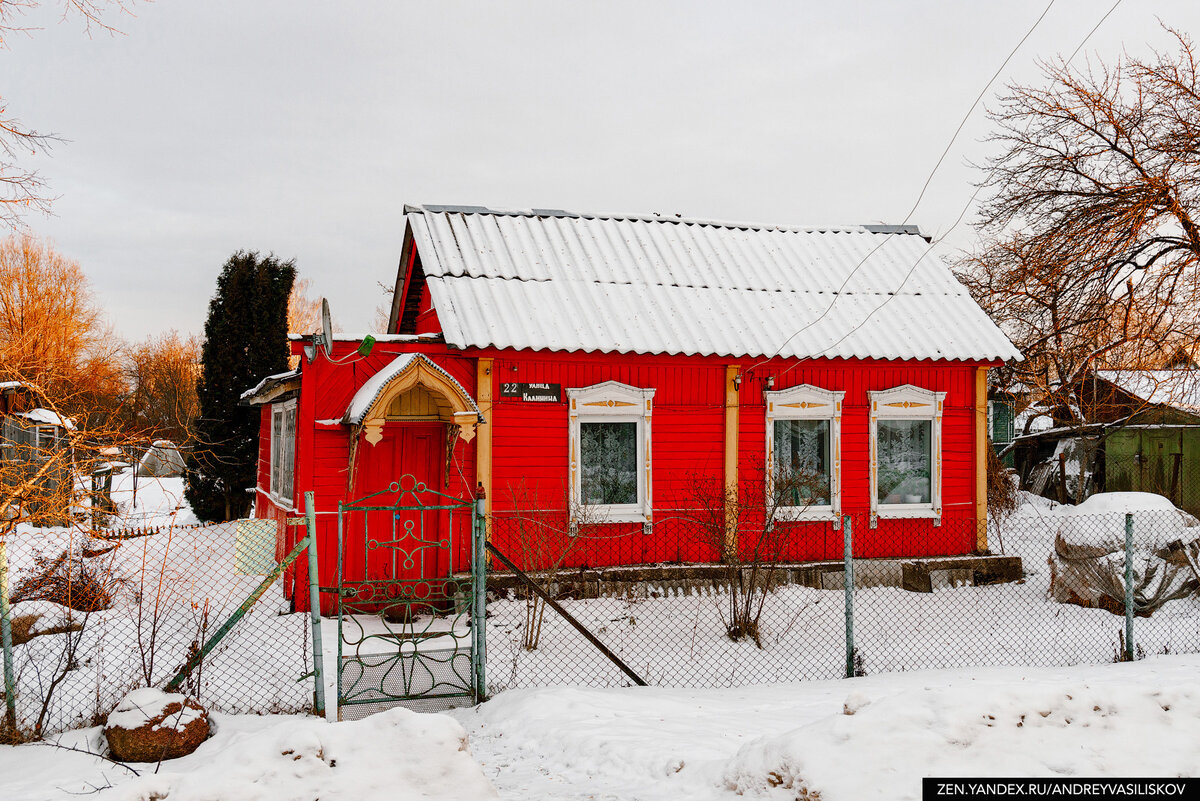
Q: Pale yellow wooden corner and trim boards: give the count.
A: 3